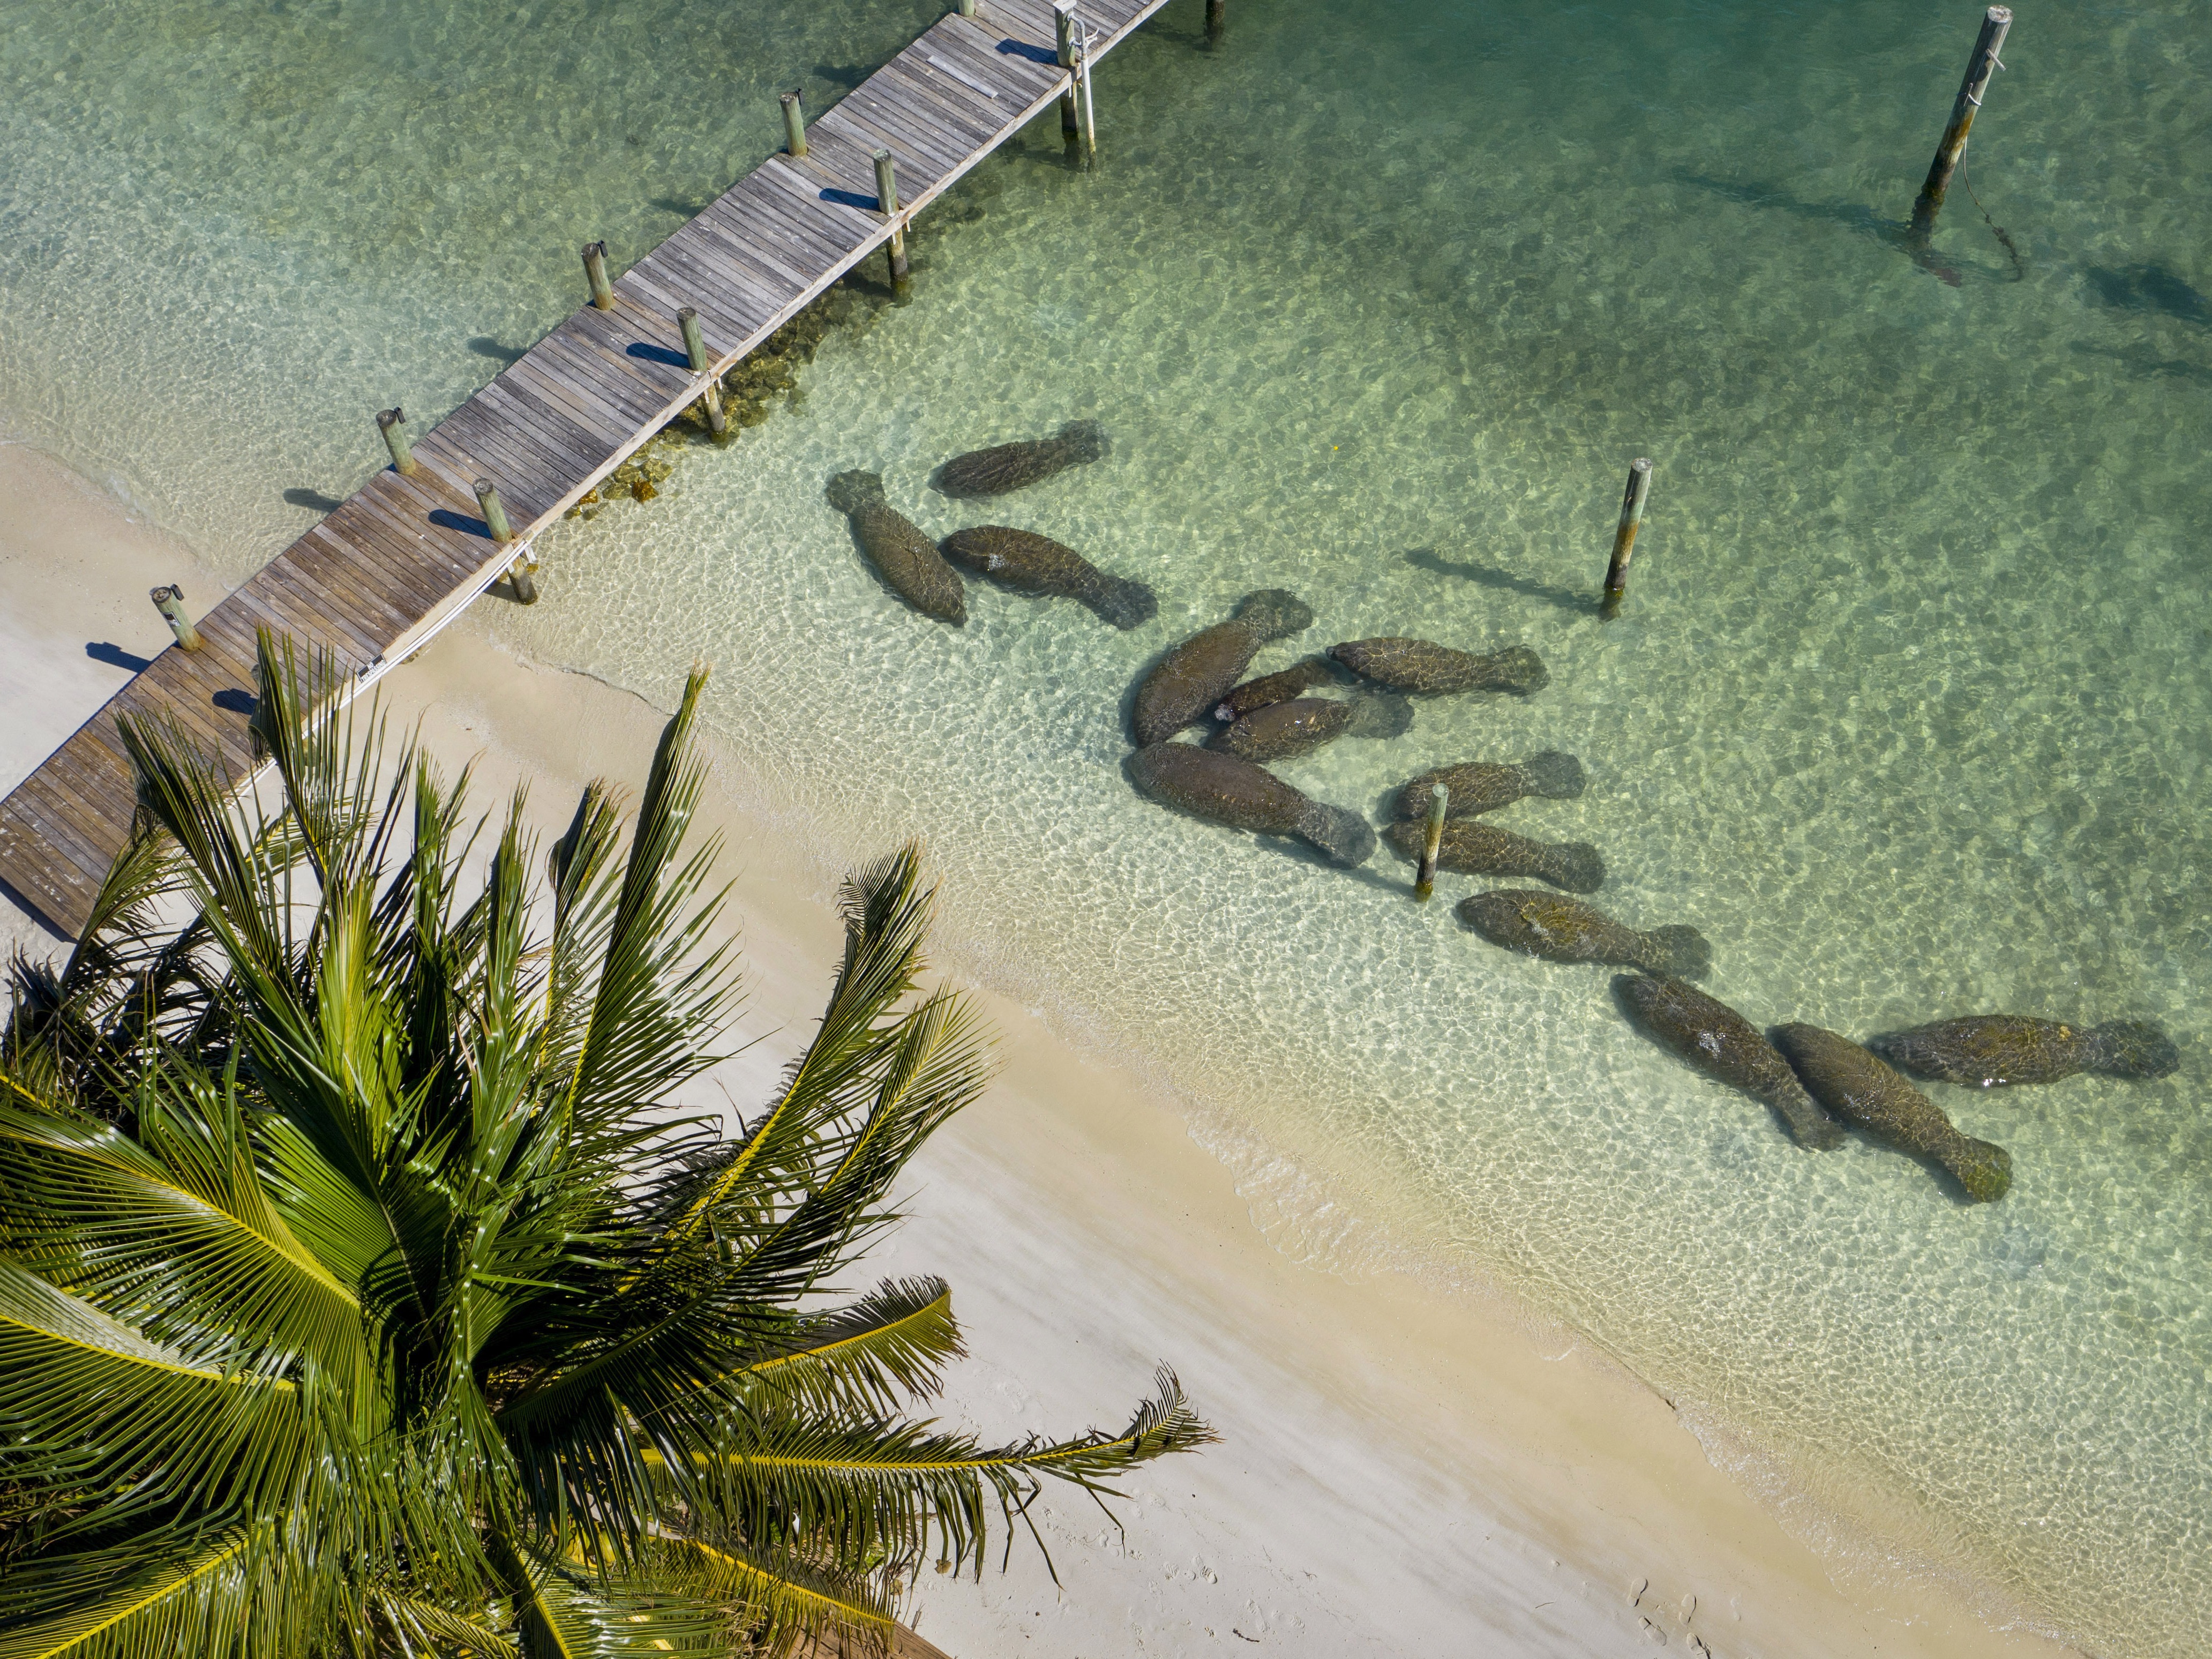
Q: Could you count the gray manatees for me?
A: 14